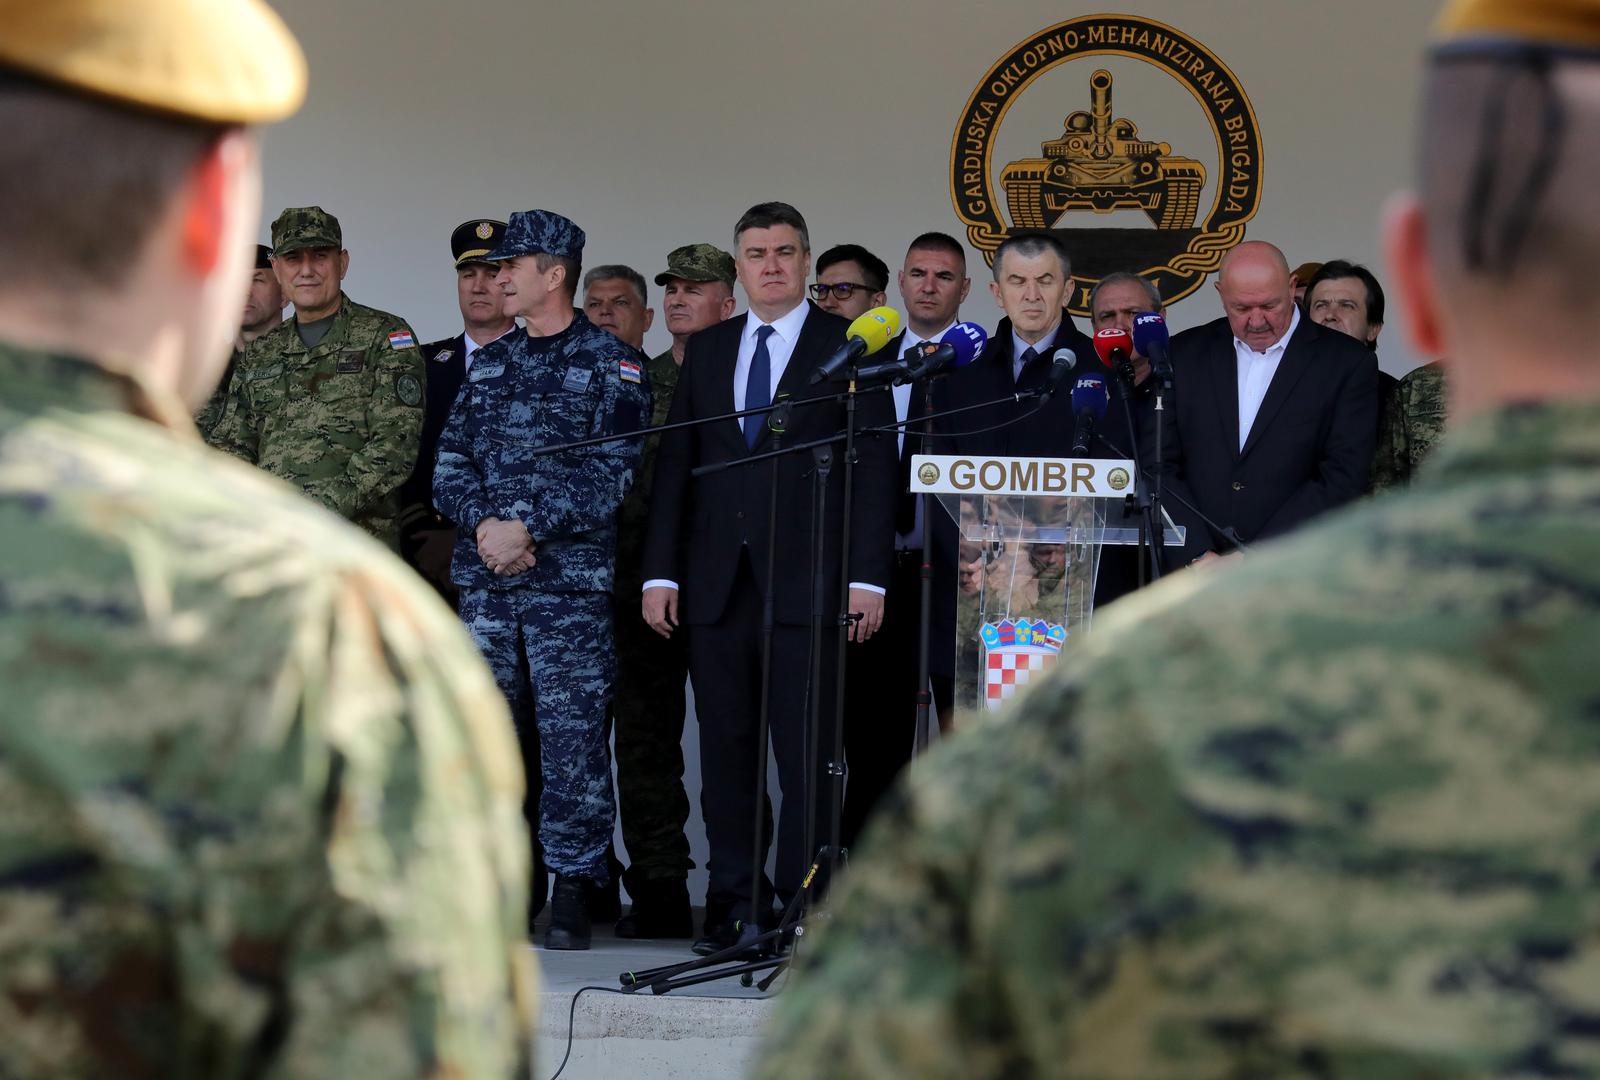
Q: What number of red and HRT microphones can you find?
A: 3